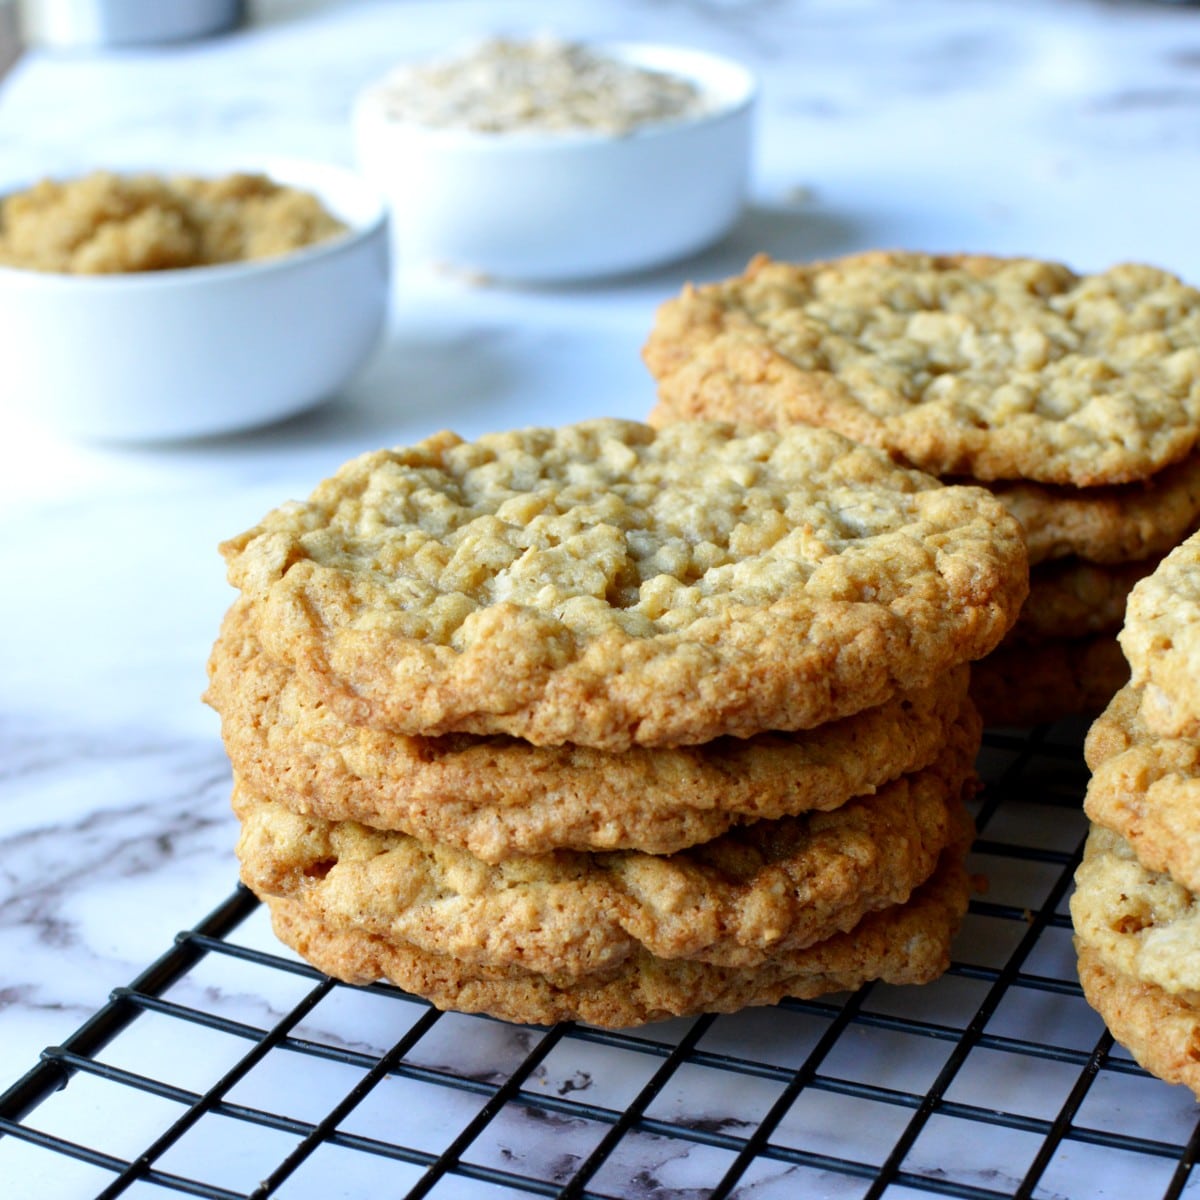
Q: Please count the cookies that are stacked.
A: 12